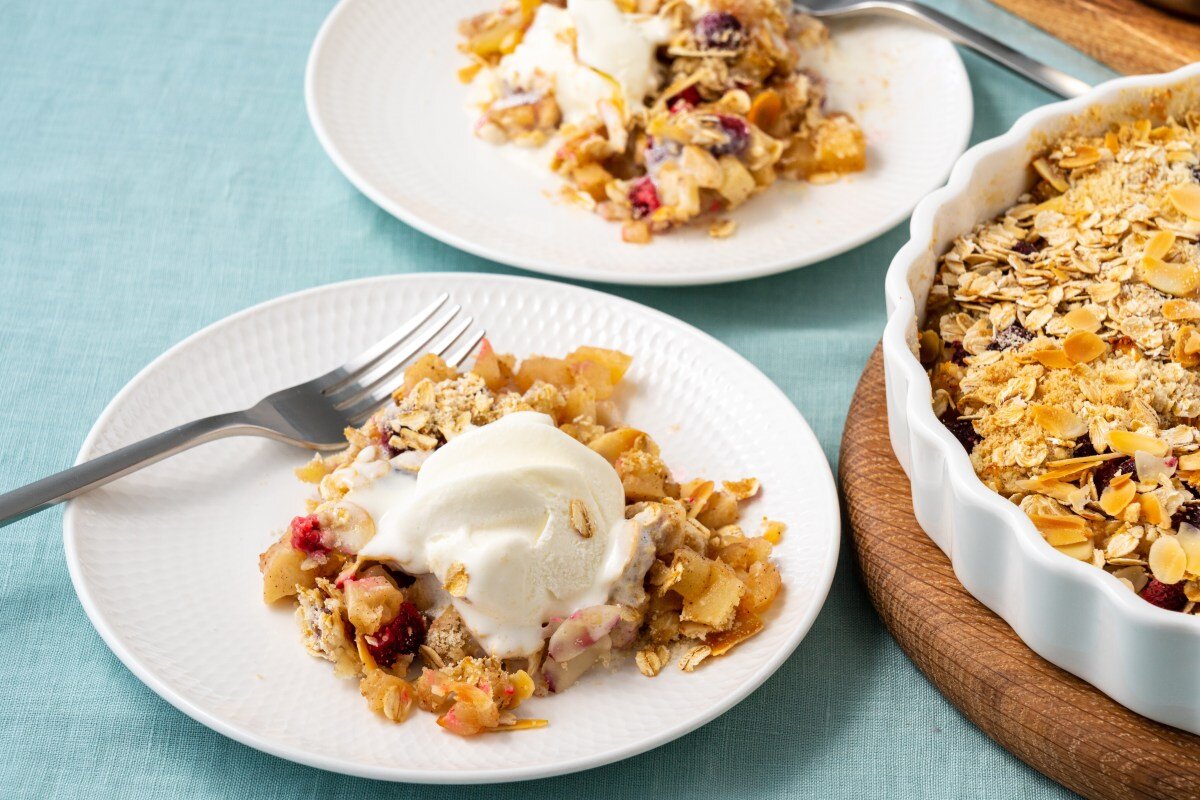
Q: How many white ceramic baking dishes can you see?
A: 1